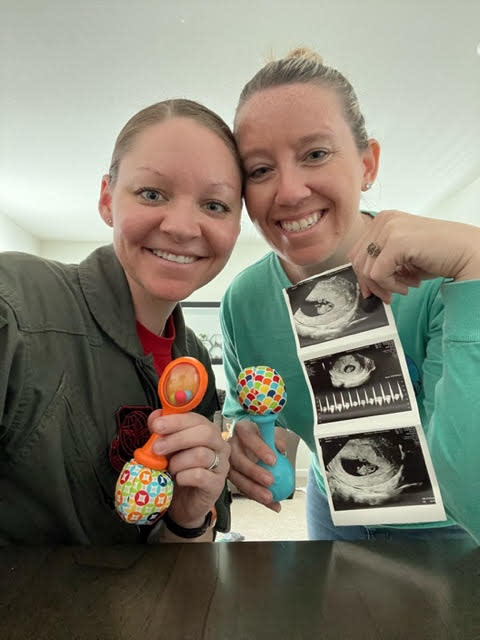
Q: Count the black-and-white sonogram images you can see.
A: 3